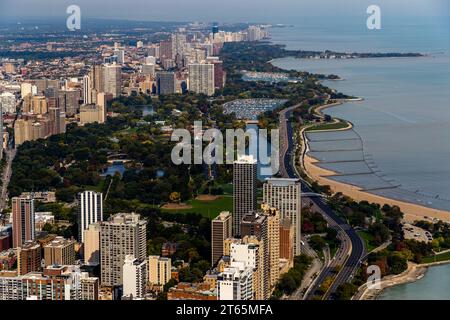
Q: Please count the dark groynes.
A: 5